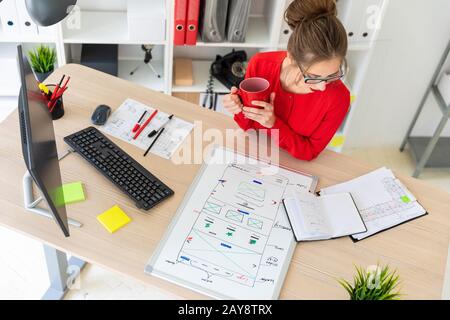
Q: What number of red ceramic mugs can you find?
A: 1